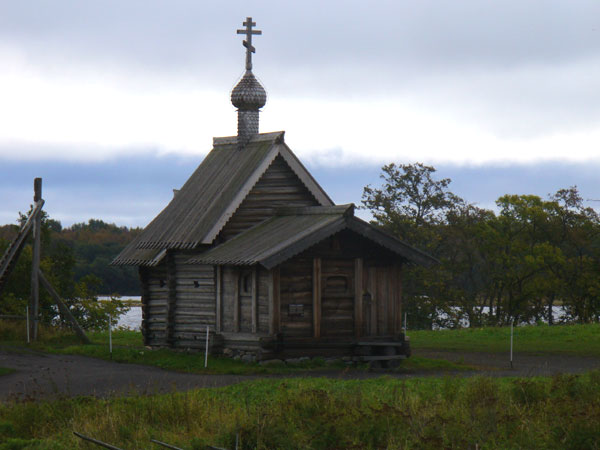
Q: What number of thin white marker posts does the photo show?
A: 5